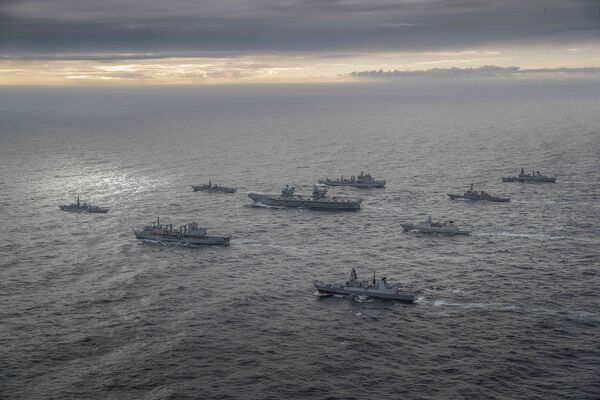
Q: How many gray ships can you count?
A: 9